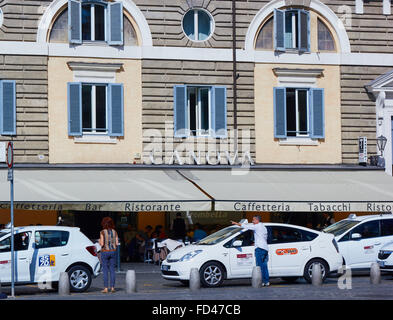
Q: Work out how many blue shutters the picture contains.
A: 11